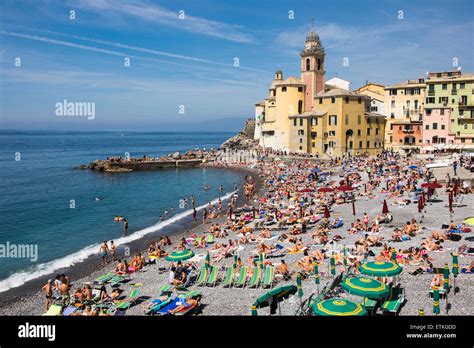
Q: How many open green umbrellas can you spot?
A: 5